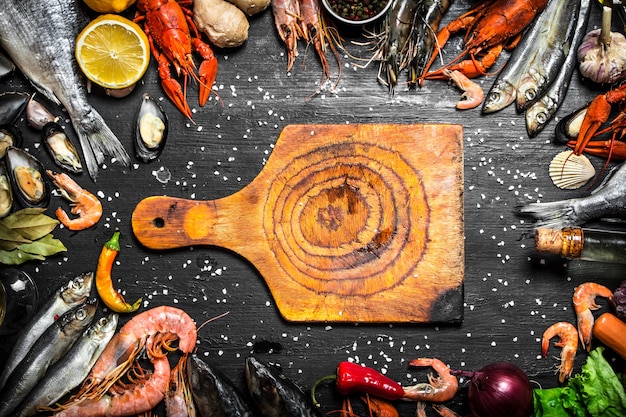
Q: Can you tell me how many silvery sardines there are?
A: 6